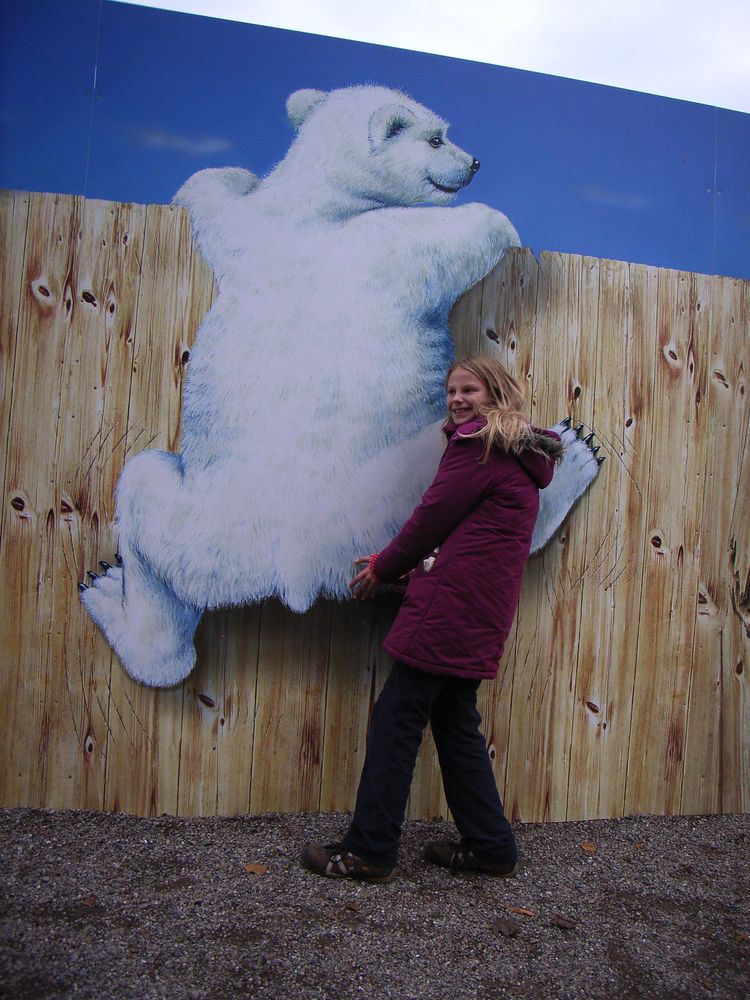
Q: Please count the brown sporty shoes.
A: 2